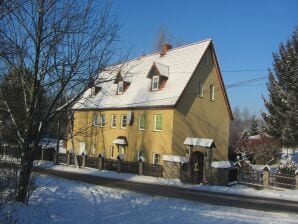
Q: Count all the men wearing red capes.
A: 0